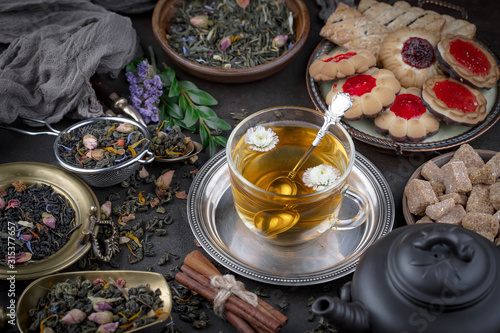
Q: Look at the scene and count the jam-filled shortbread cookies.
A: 6